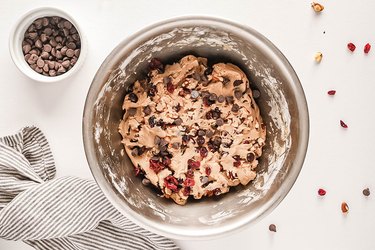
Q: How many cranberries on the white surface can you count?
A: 5